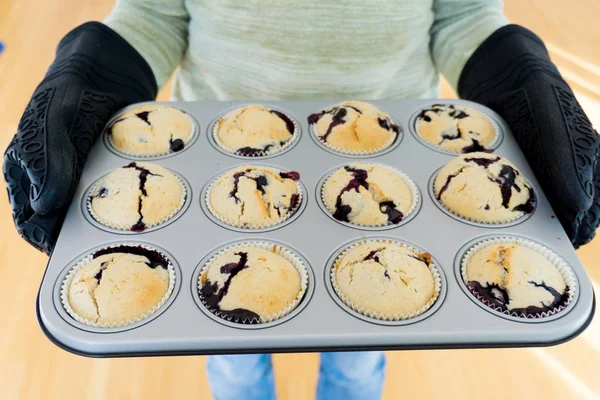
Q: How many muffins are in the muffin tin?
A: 12